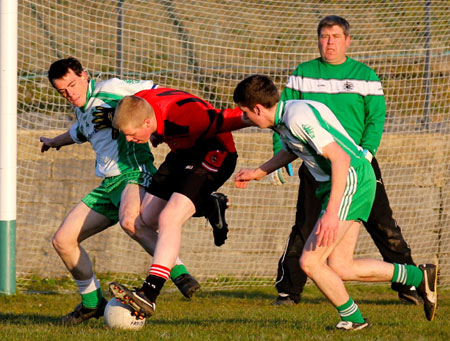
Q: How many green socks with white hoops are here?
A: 2